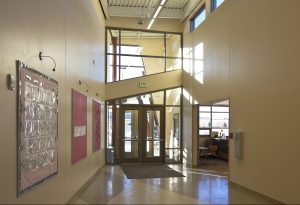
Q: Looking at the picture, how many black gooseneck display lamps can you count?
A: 3